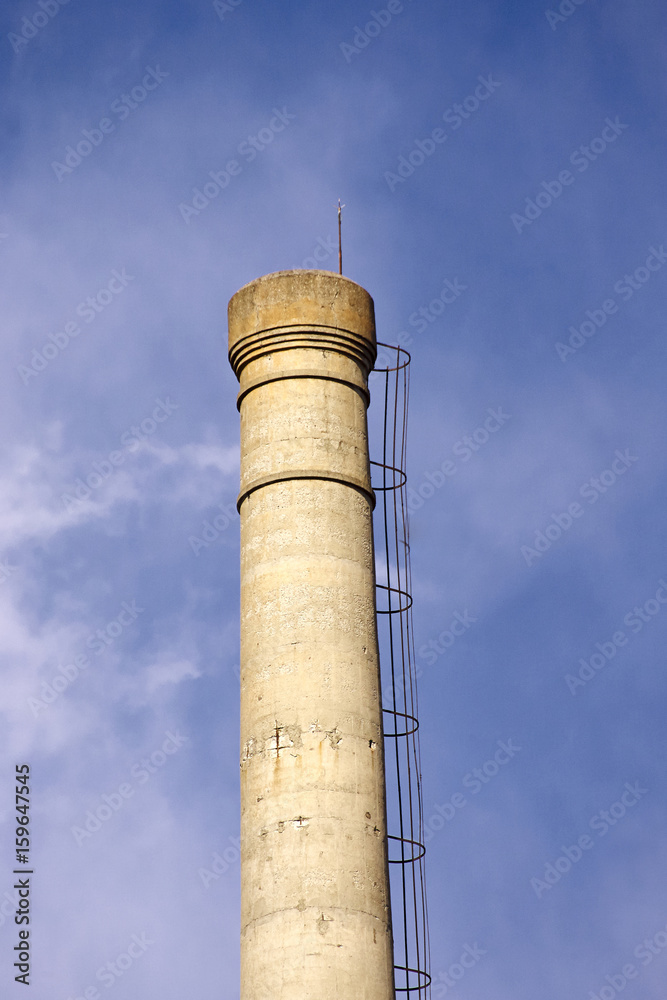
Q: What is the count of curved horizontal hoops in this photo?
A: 6